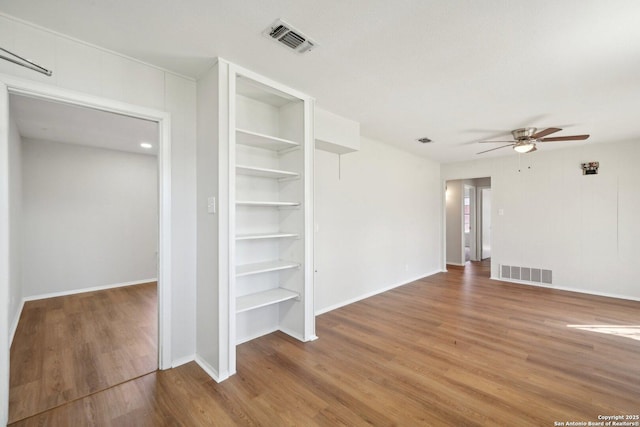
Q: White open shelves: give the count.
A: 6